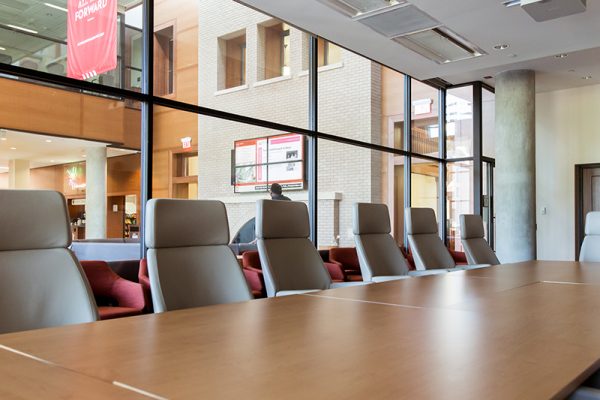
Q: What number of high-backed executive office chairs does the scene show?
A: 7